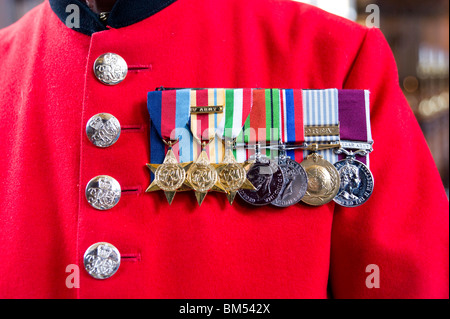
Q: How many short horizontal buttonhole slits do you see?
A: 4